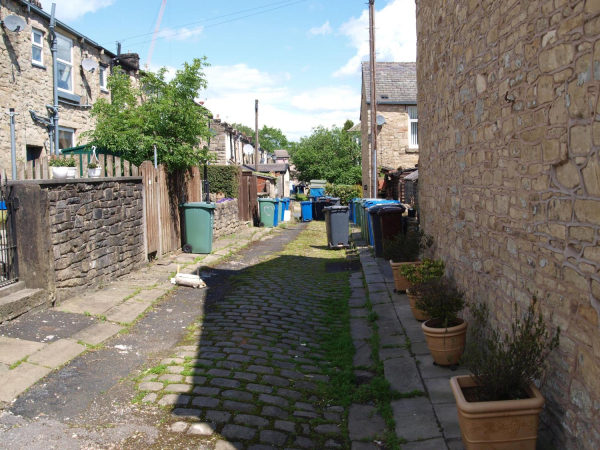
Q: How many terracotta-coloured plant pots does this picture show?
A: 4